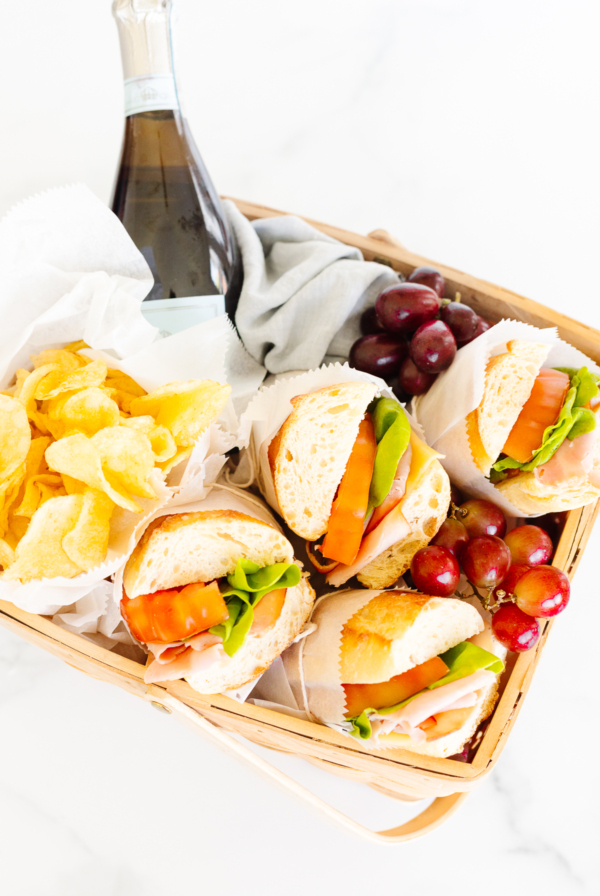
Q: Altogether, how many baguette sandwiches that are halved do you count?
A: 4